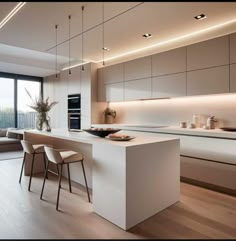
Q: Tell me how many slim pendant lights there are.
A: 4